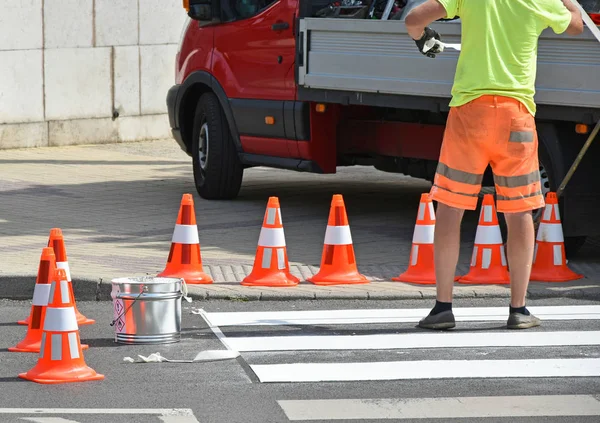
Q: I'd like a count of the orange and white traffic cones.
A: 9